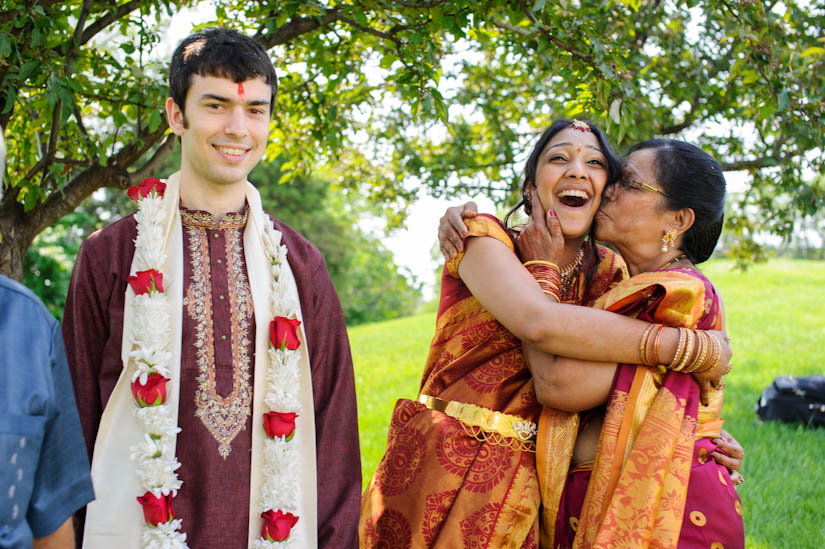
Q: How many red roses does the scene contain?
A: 7